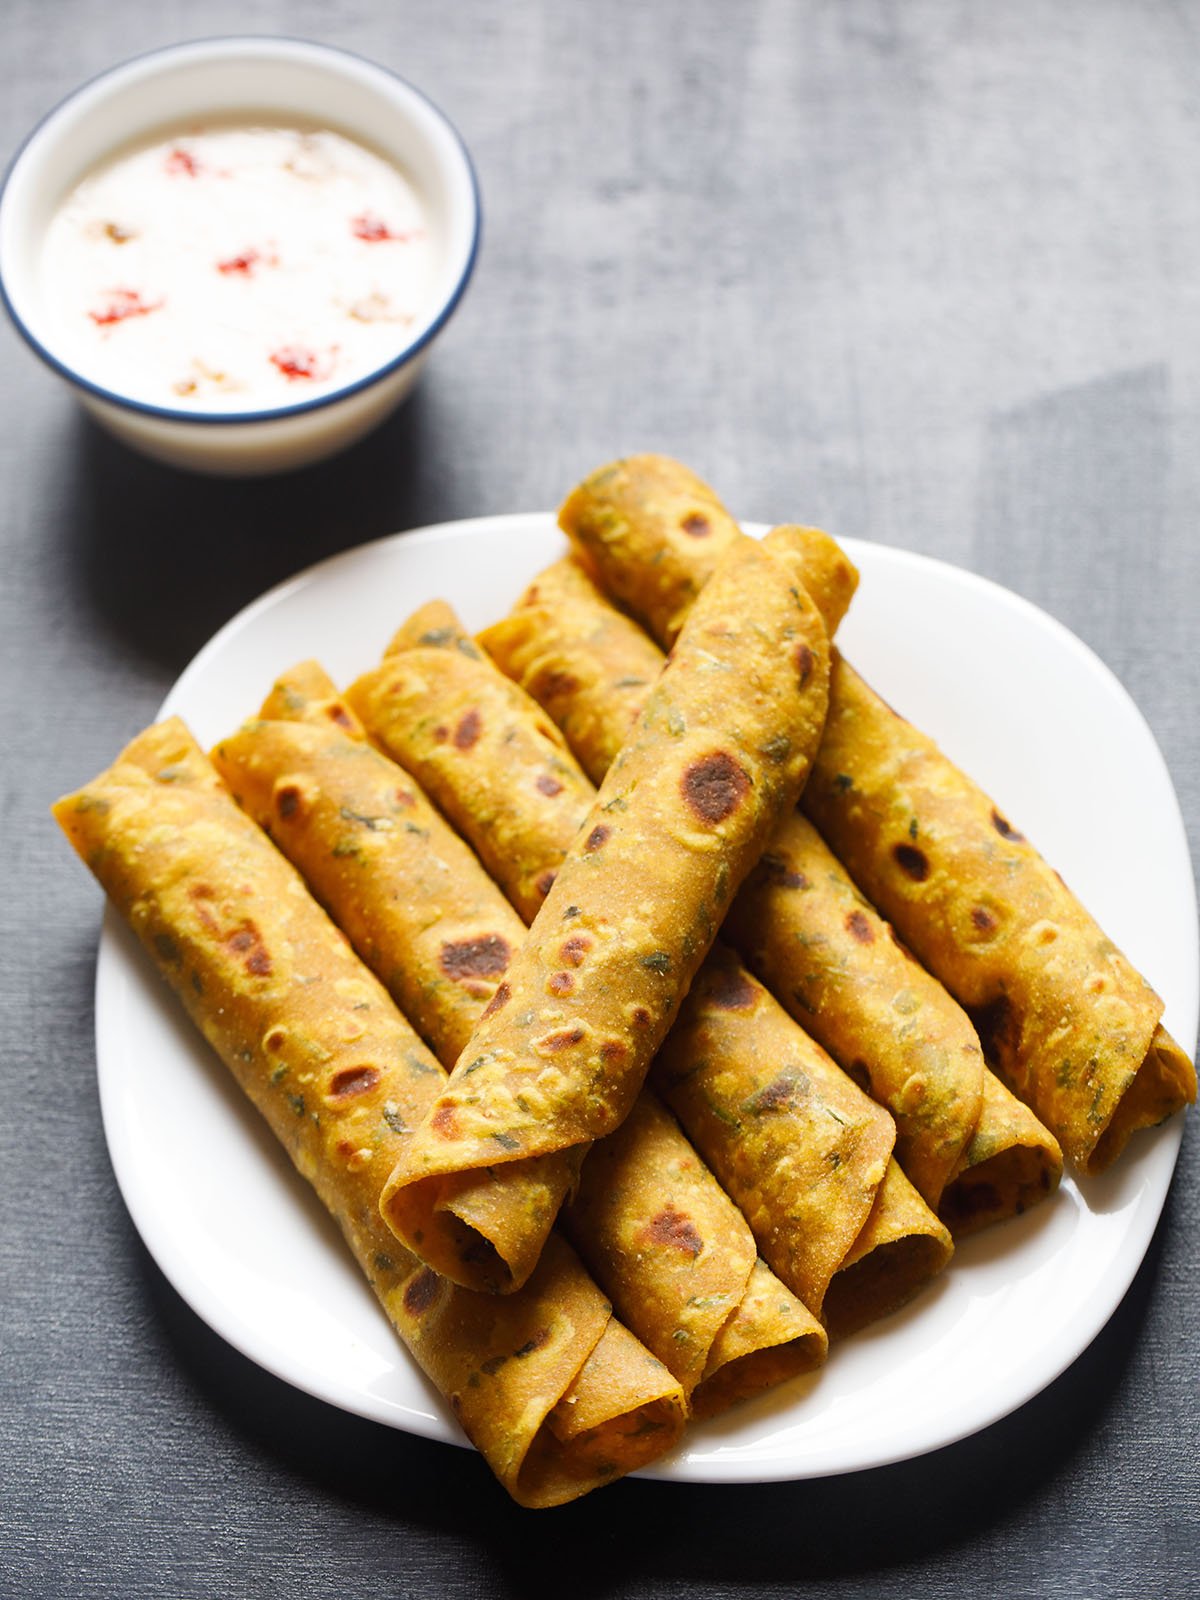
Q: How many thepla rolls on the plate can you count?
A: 6